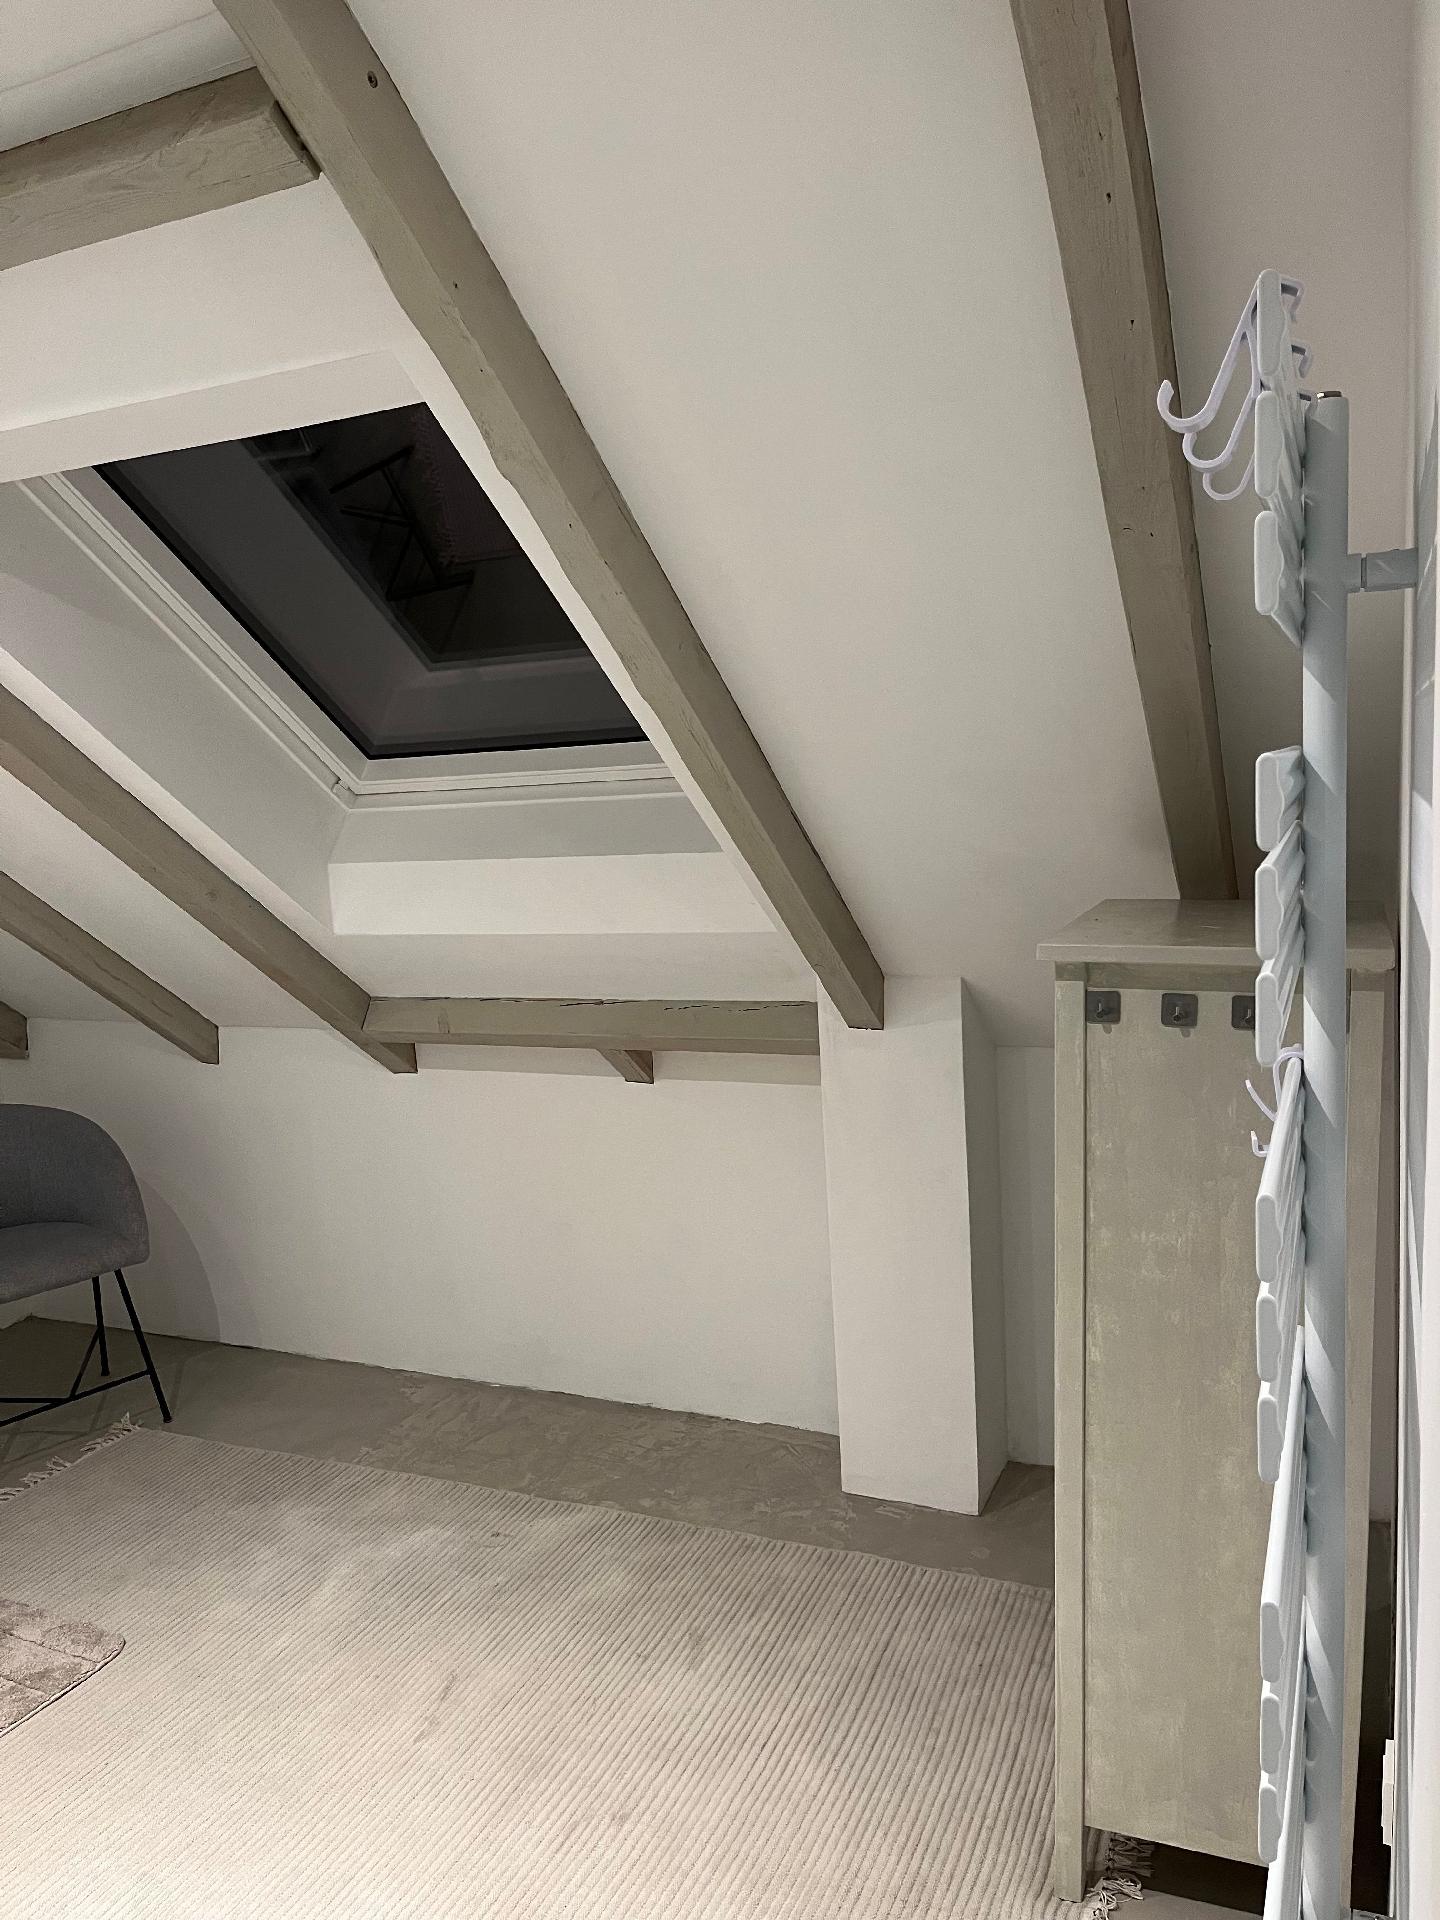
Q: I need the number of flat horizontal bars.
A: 12